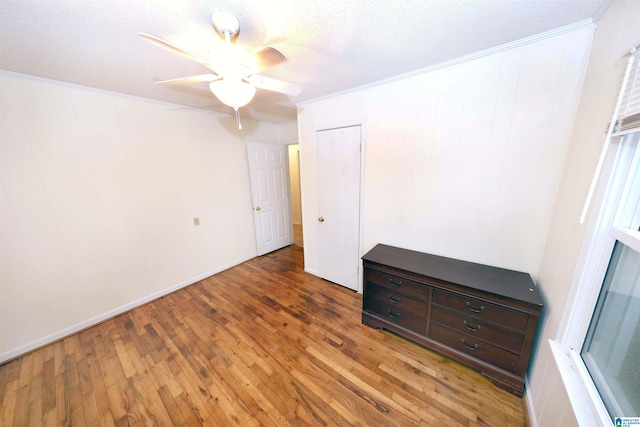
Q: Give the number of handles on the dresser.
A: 6